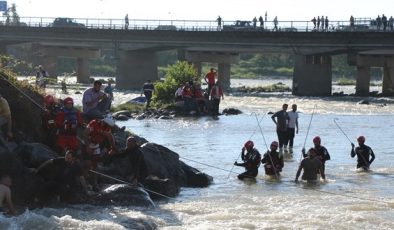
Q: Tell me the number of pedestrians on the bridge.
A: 13